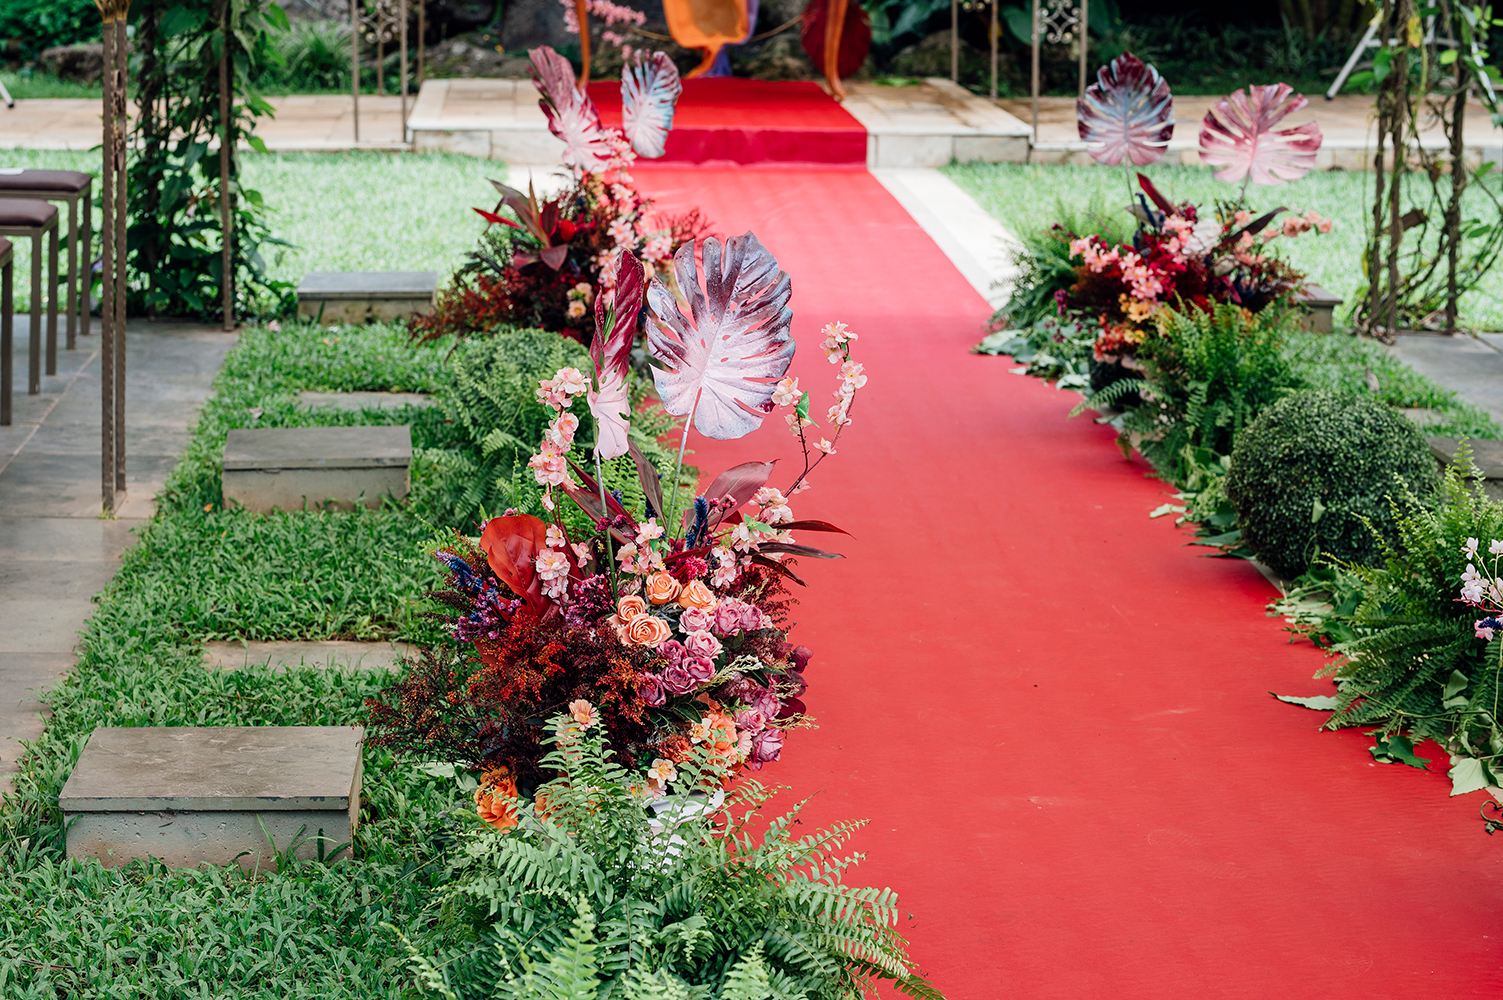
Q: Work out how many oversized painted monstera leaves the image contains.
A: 6